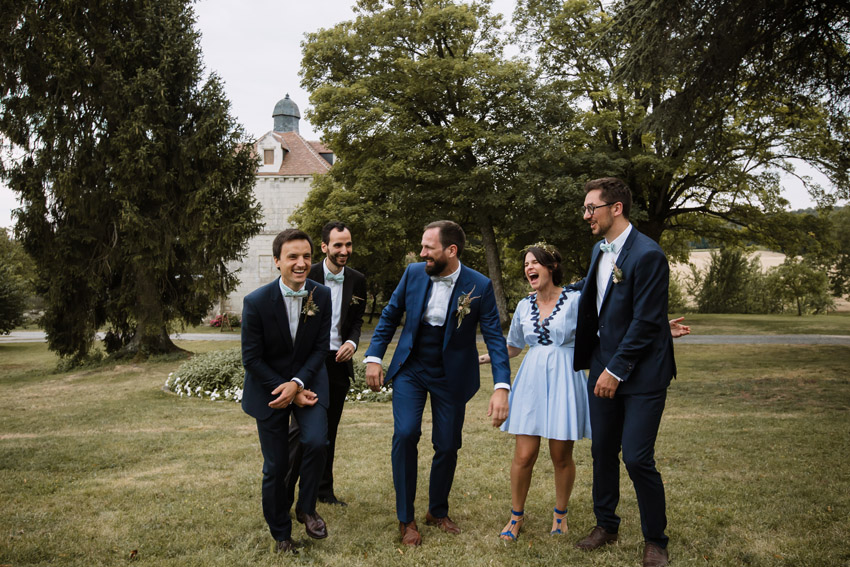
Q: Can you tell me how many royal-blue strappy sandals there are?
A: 2